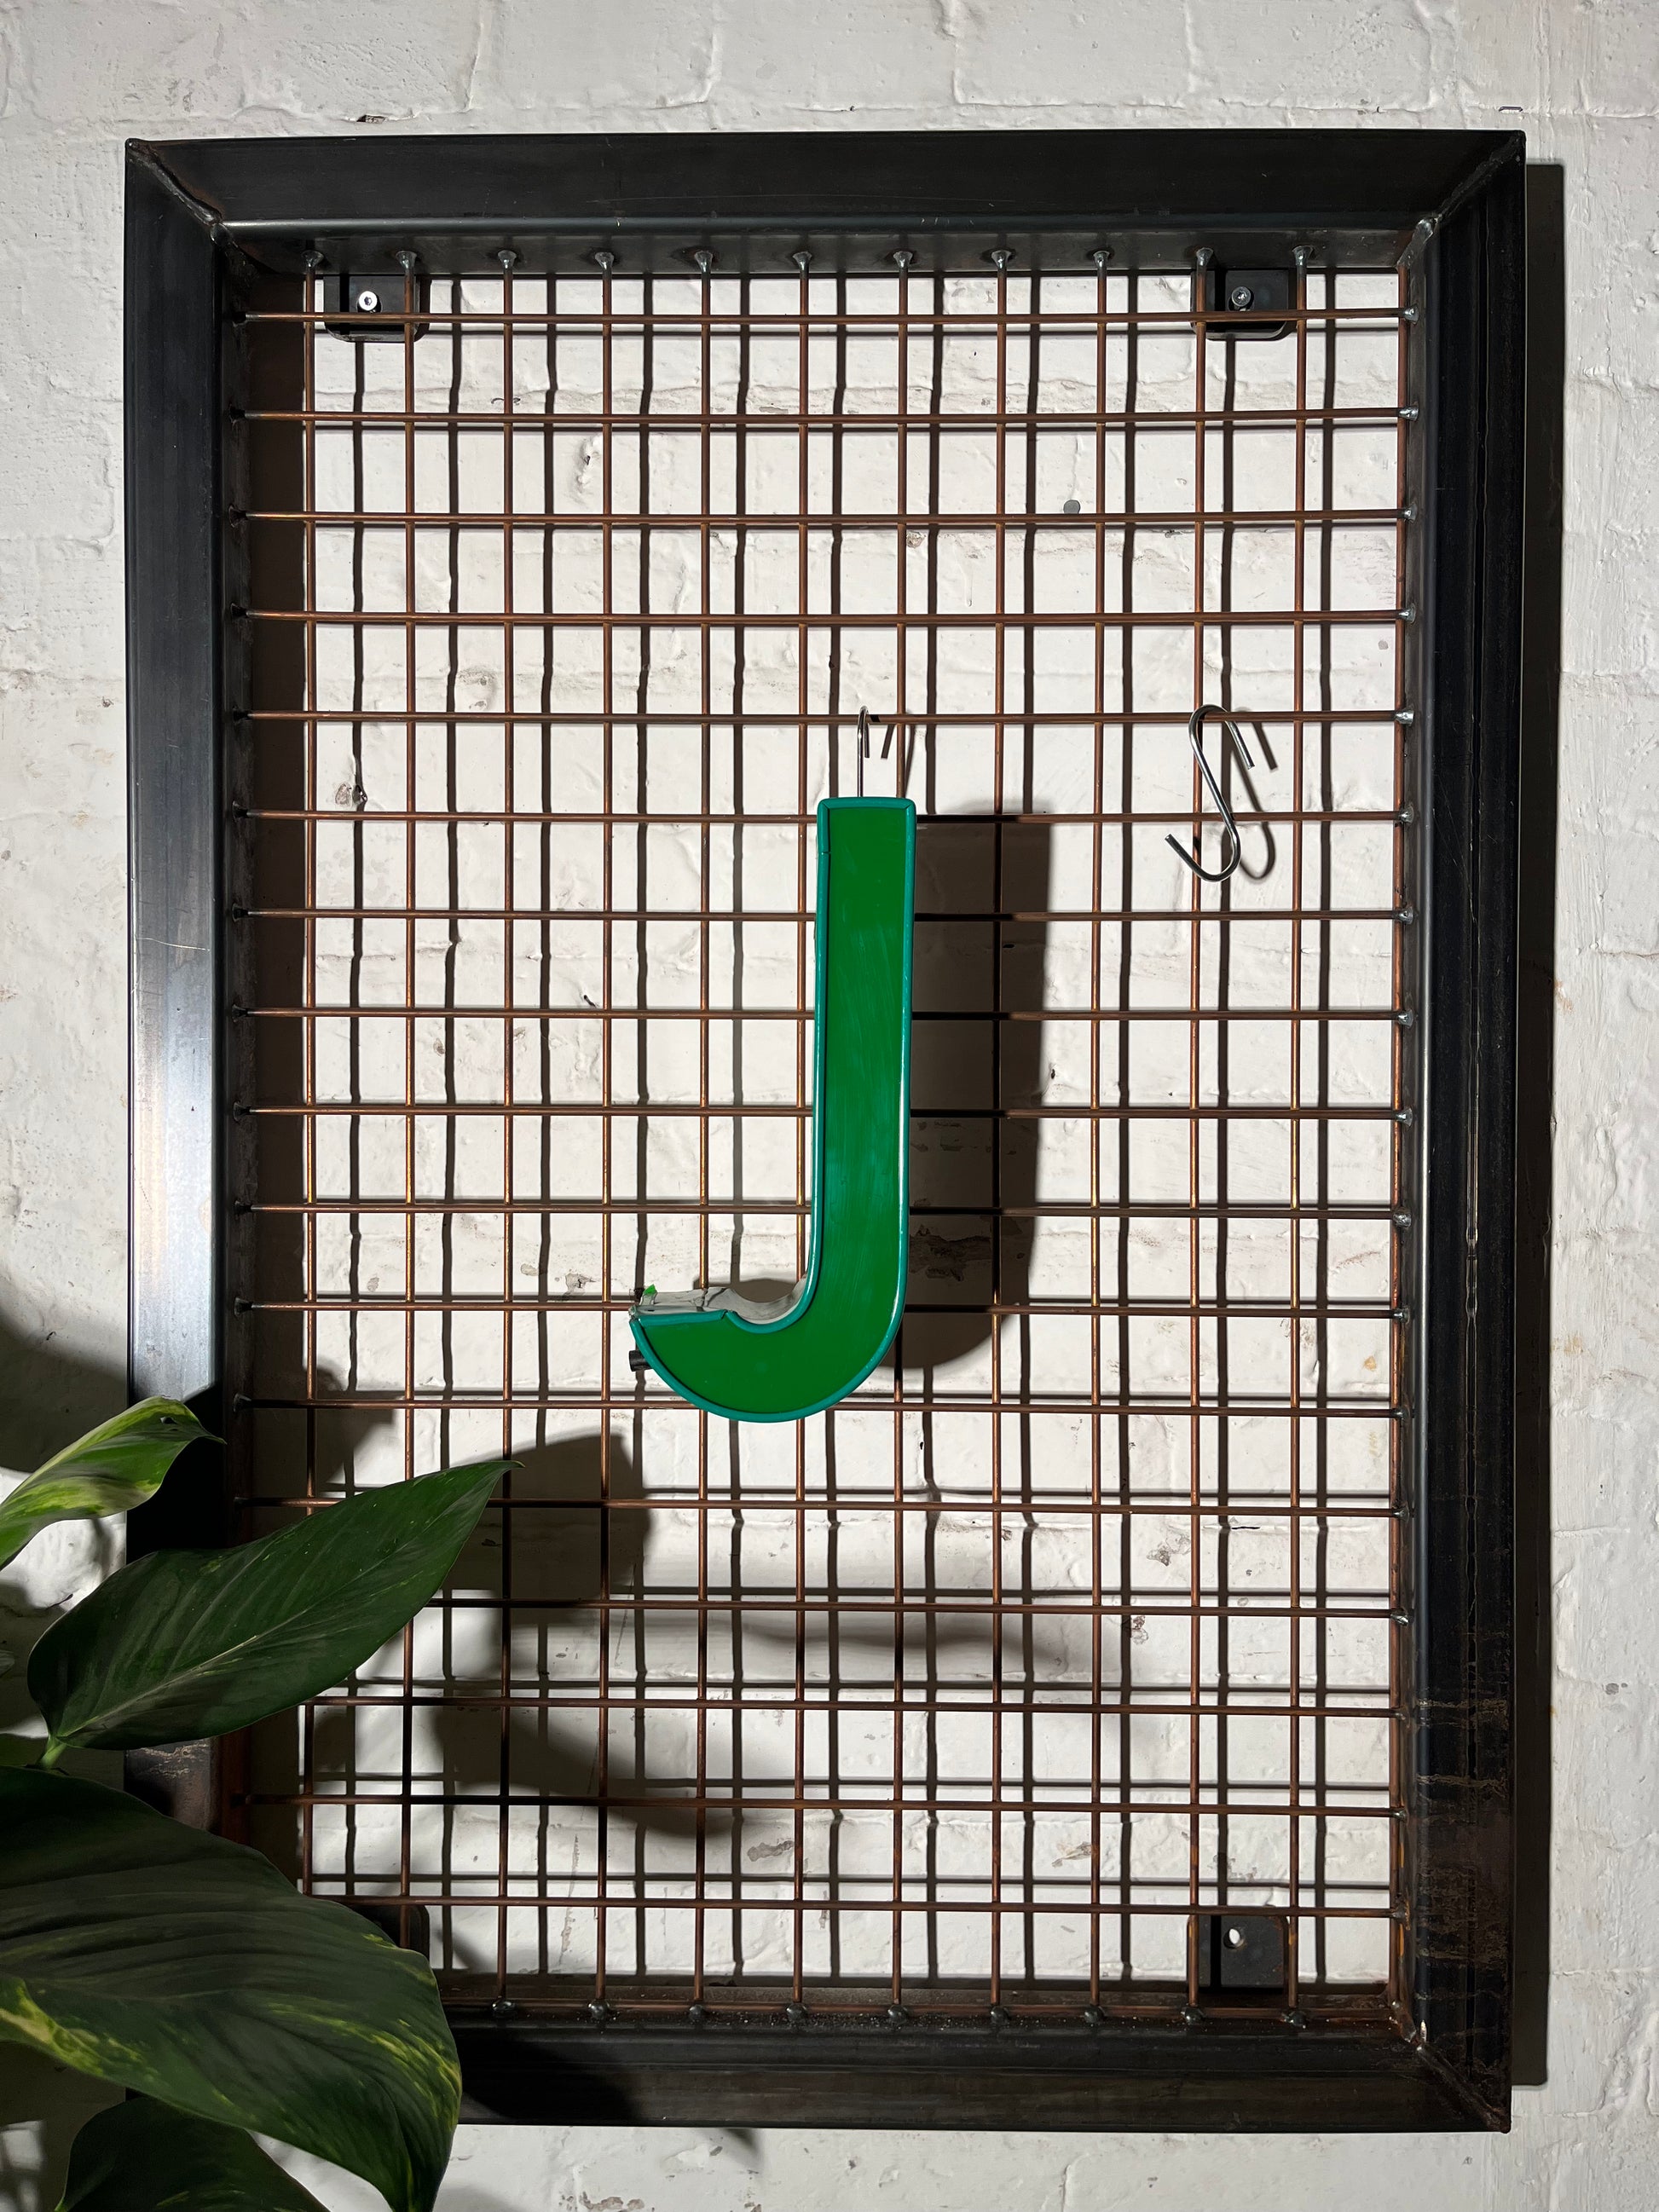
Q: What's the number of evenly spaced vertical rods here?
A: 11